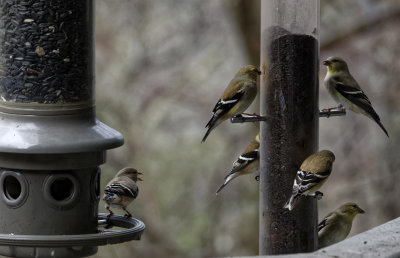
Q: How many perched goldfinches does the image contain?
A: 6